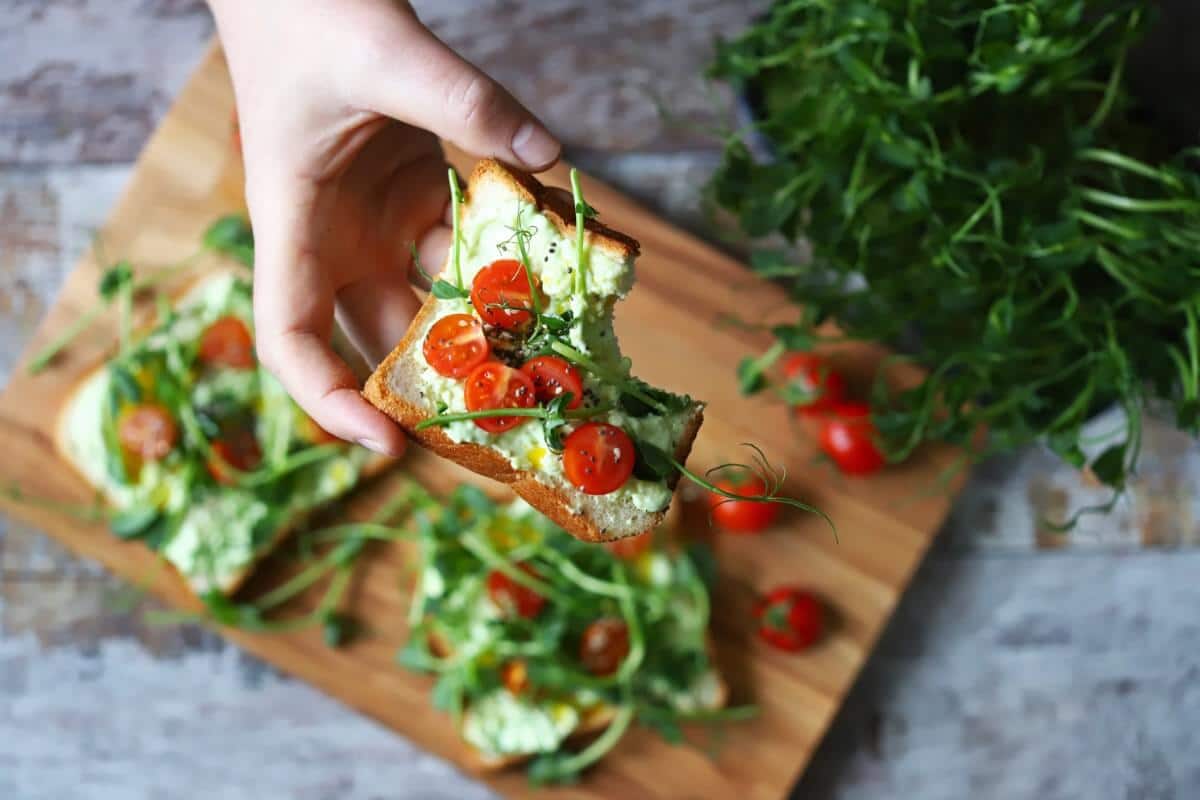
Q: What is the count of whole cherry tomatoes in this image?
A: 4